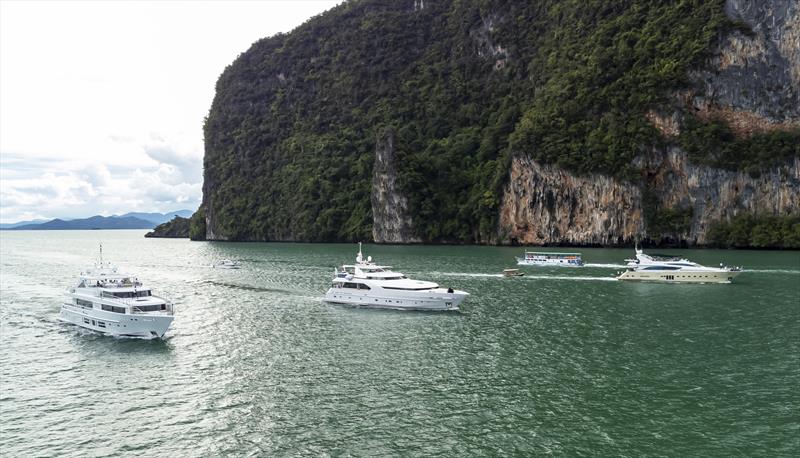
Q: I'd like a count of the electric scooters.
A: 0